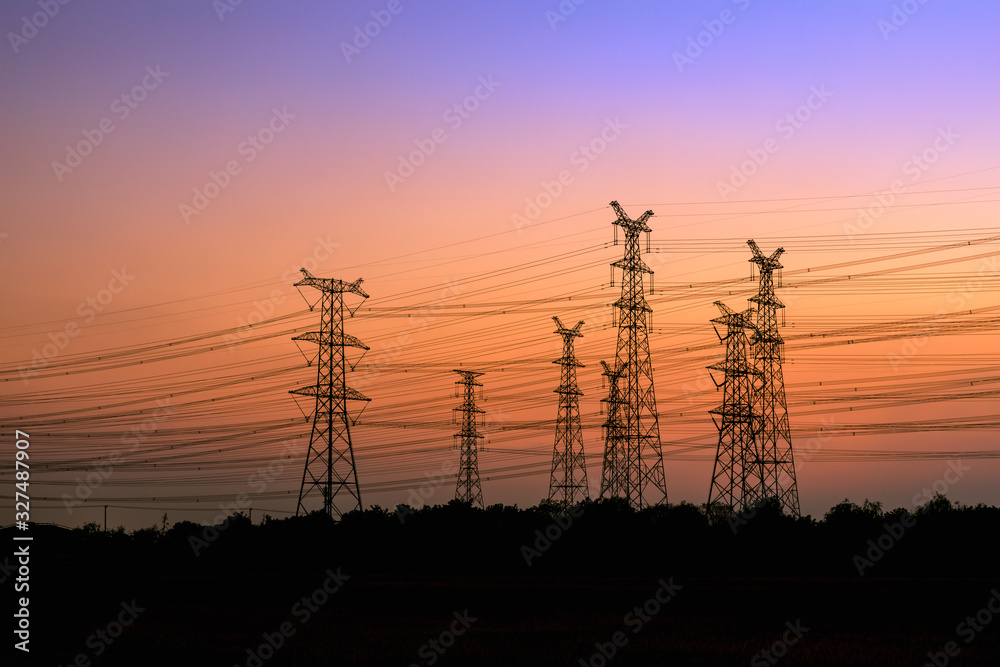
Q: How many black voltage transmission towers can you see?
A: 7